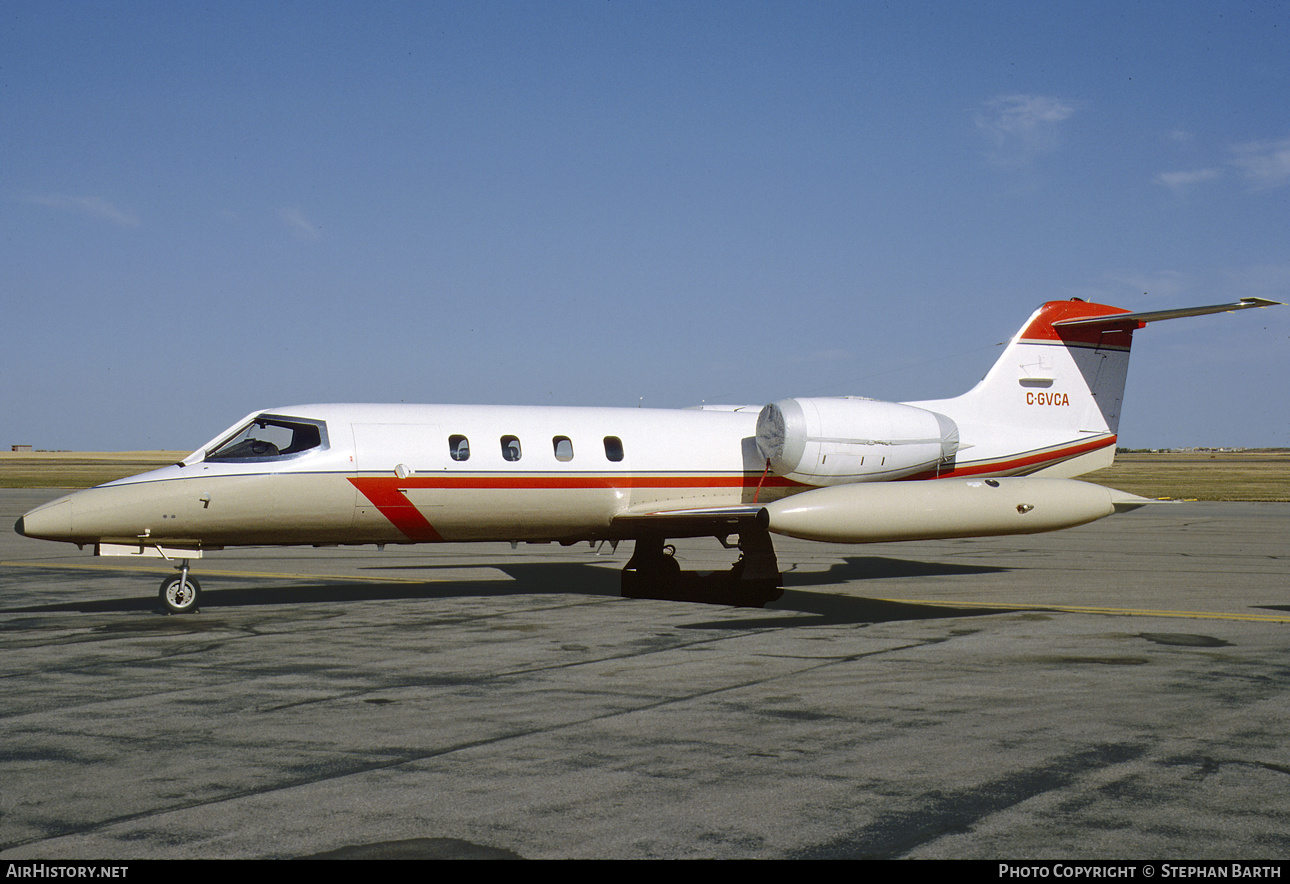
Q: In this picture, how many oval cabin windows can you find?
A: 4